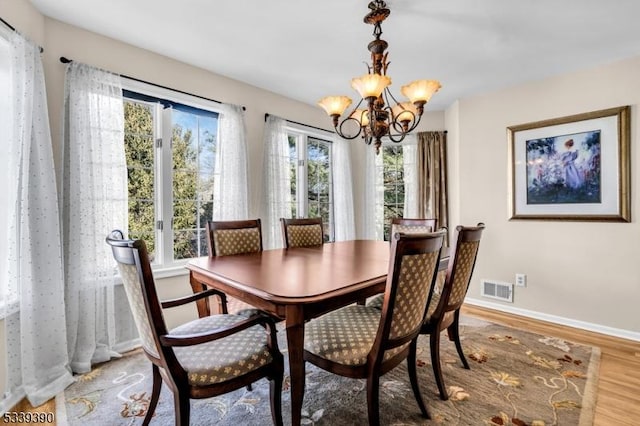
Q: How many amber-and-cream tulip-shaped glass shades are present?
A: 5